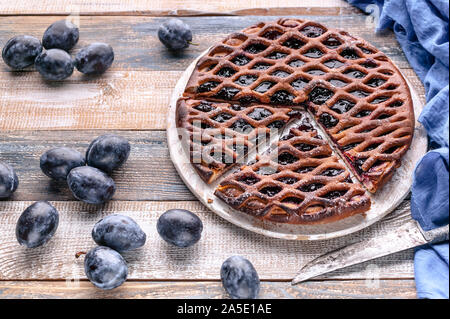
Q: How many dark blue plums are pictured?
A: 14